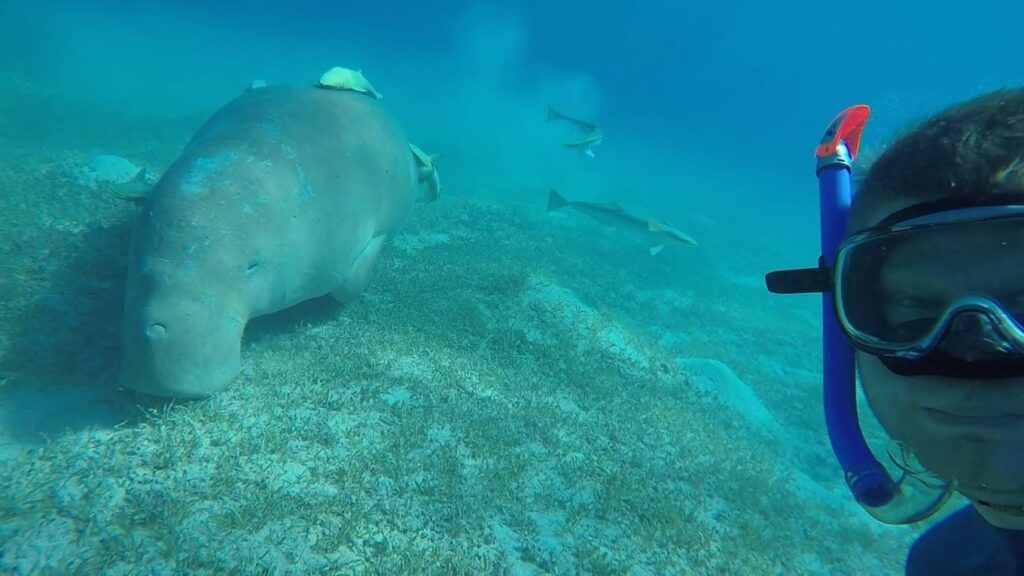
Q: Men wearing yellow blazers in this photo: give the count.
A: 0